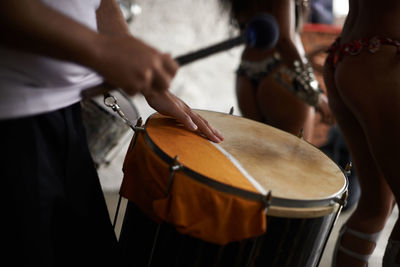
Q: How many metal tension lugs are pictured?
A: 7